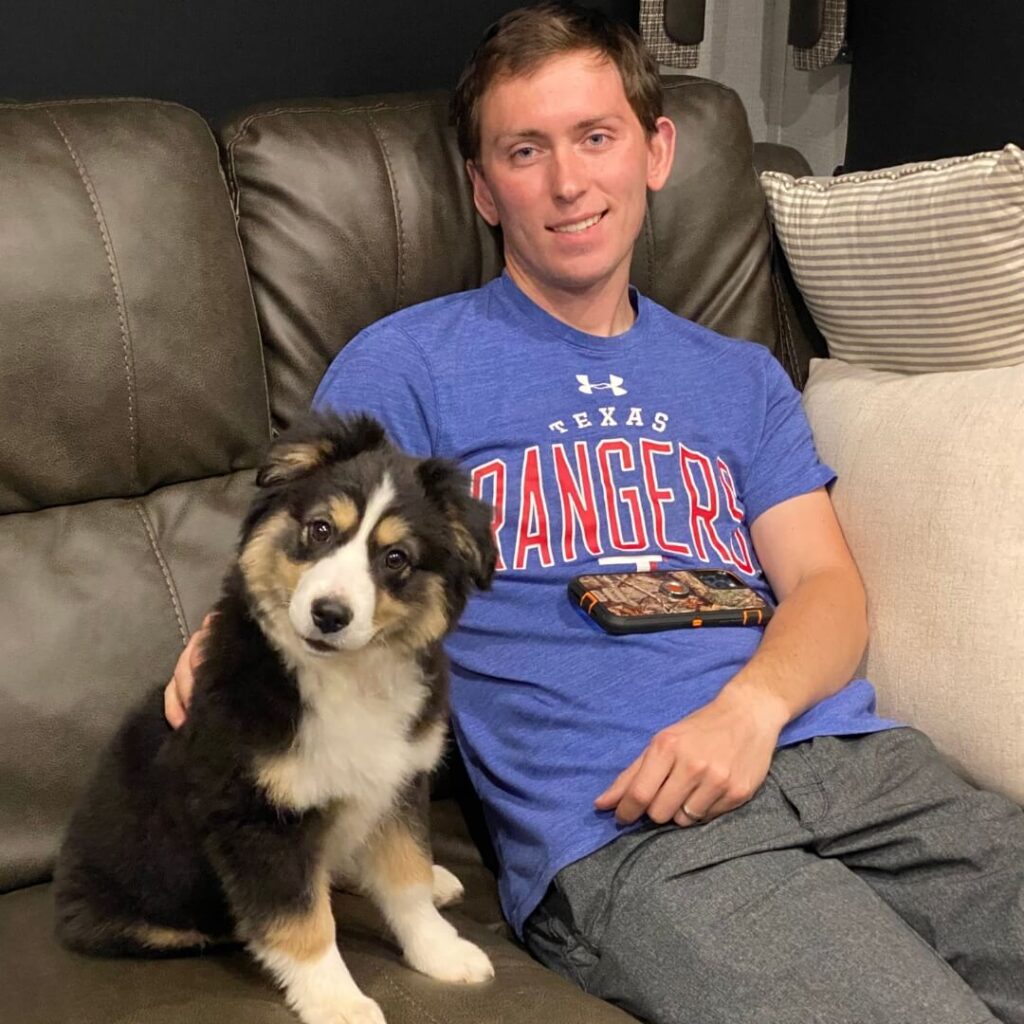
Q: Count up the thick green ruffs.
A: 0